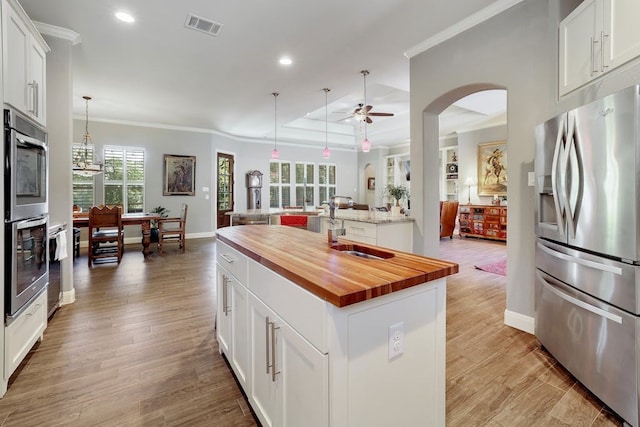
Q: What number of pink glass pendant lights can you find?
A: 3